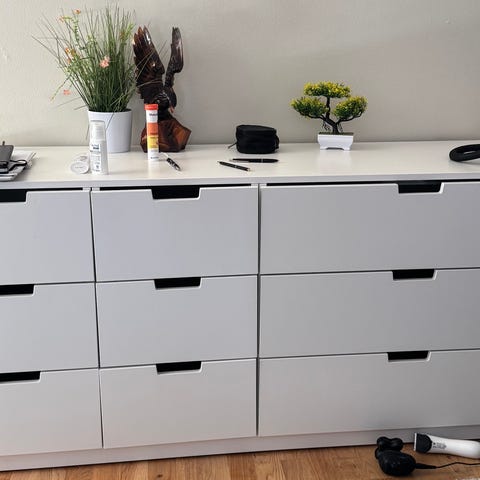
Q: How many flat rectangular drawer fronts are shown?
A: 9